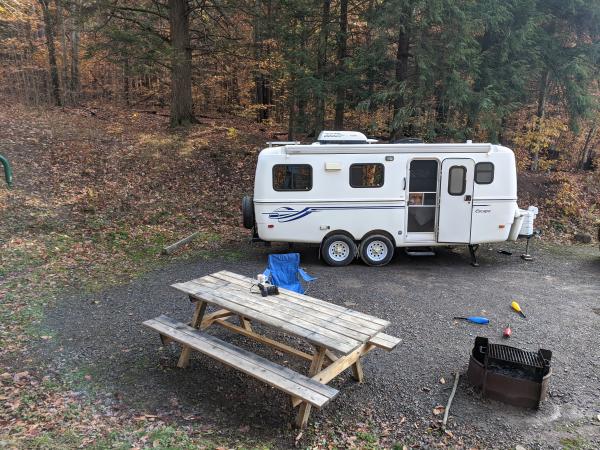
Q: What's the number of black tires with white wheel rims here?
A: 2